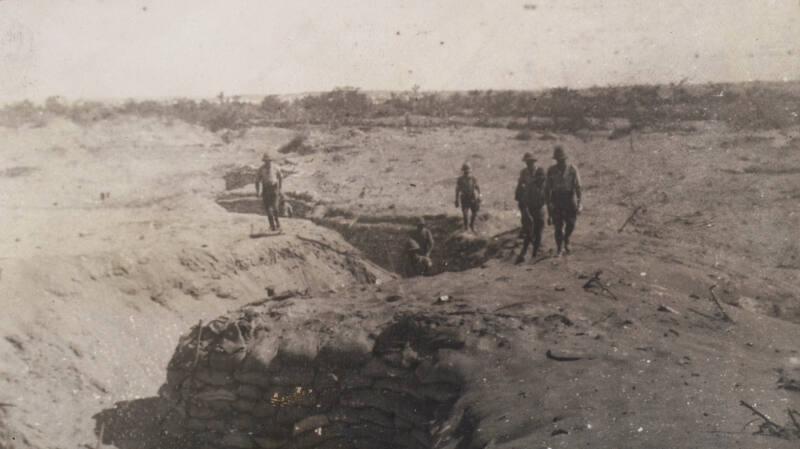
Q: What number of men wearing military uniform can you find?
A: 6